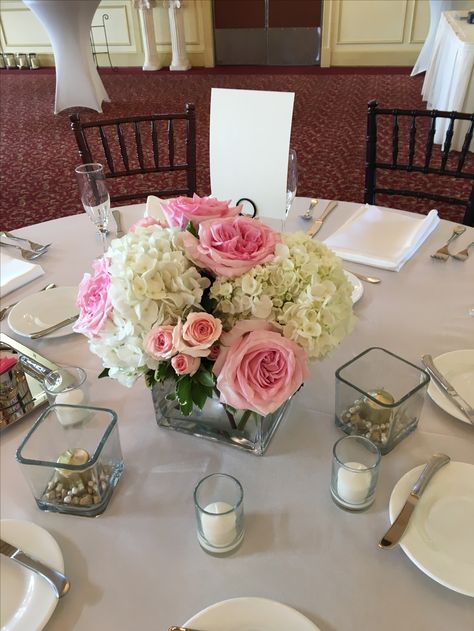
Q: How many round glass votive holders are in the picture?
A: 3